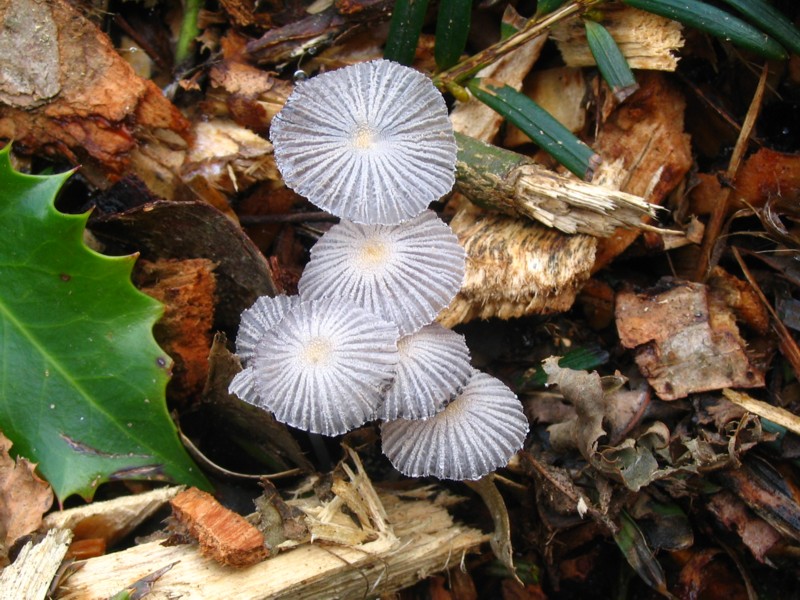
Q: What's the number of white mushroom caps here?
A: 6